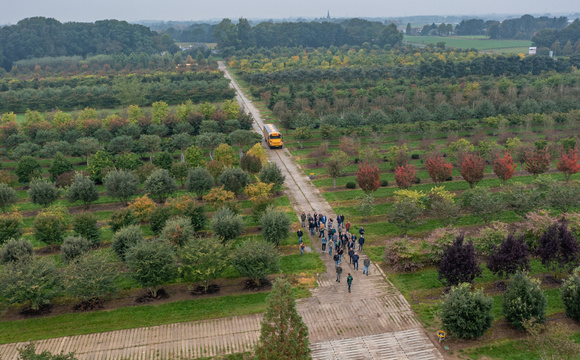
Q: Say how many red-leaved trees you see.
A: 7